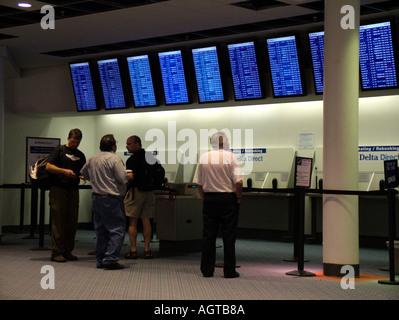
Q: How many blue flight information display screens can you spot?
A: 9